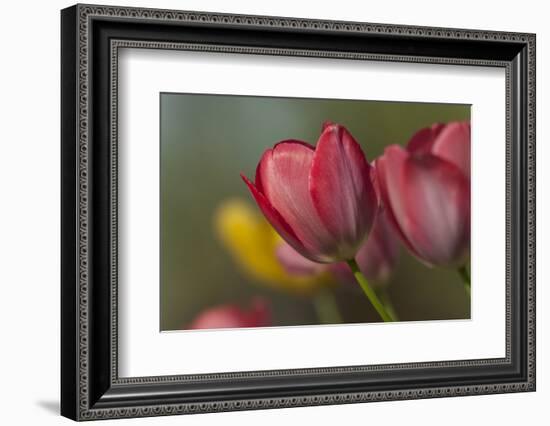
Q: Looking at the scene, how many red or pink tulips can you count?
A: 4